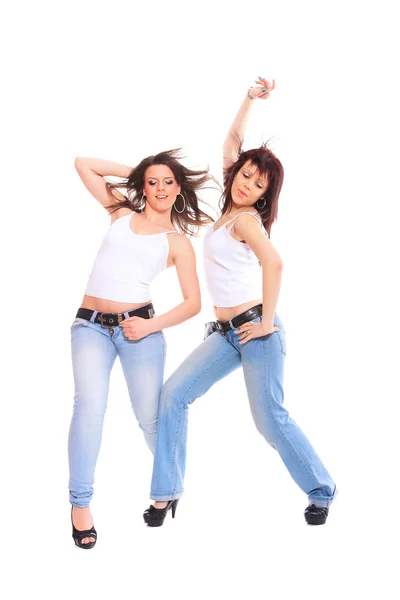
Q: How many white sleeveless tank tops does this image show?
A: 2